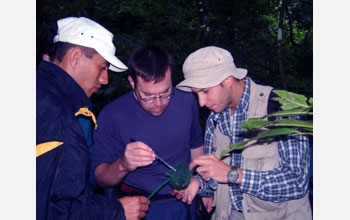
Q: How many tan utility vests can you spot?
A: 1